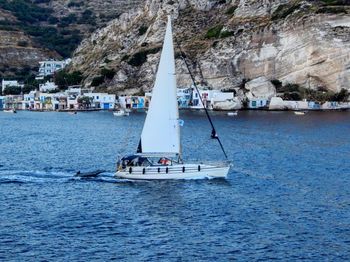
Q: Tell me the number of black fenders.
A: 6